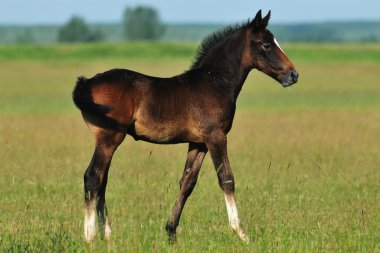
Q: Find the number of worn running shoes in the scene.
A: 0